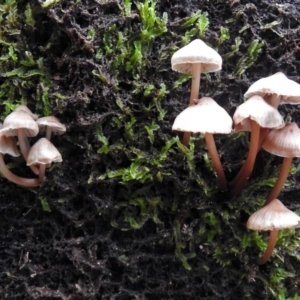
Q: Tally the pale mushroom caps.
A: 11